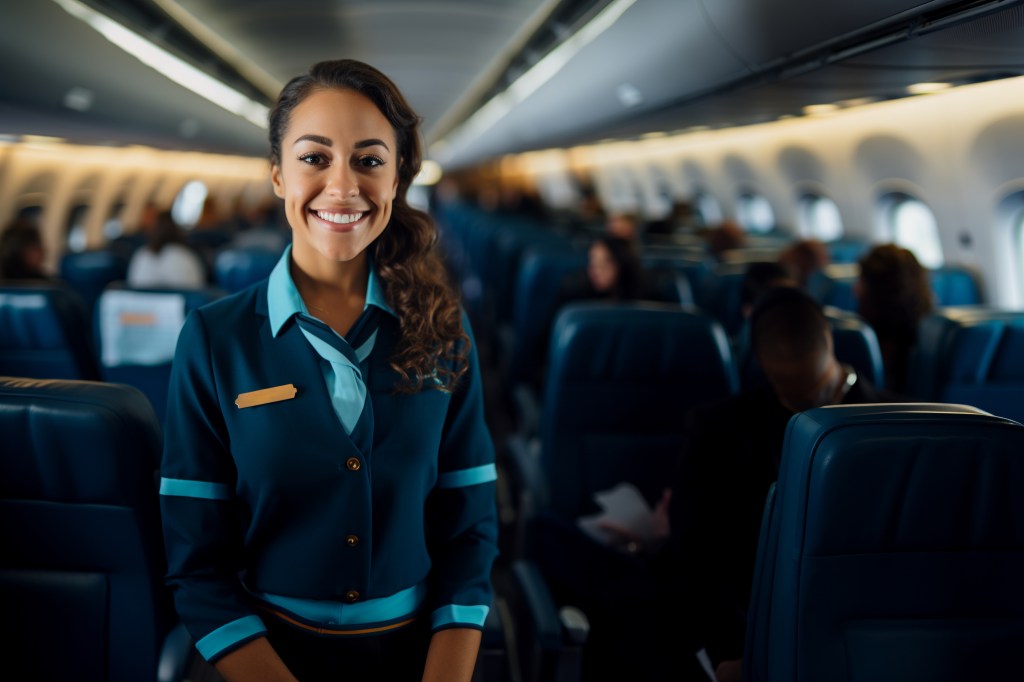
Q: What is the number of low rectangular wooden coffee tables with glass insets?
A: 0